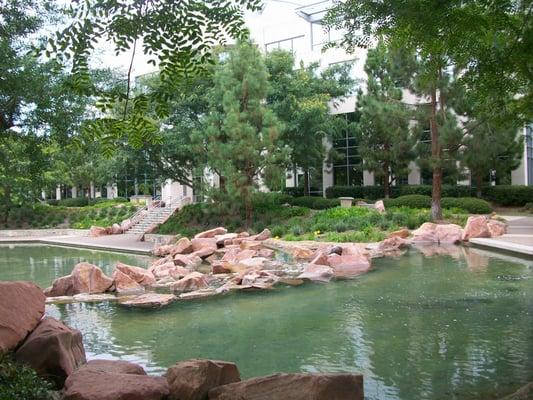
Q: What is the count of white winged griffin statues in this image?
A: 0